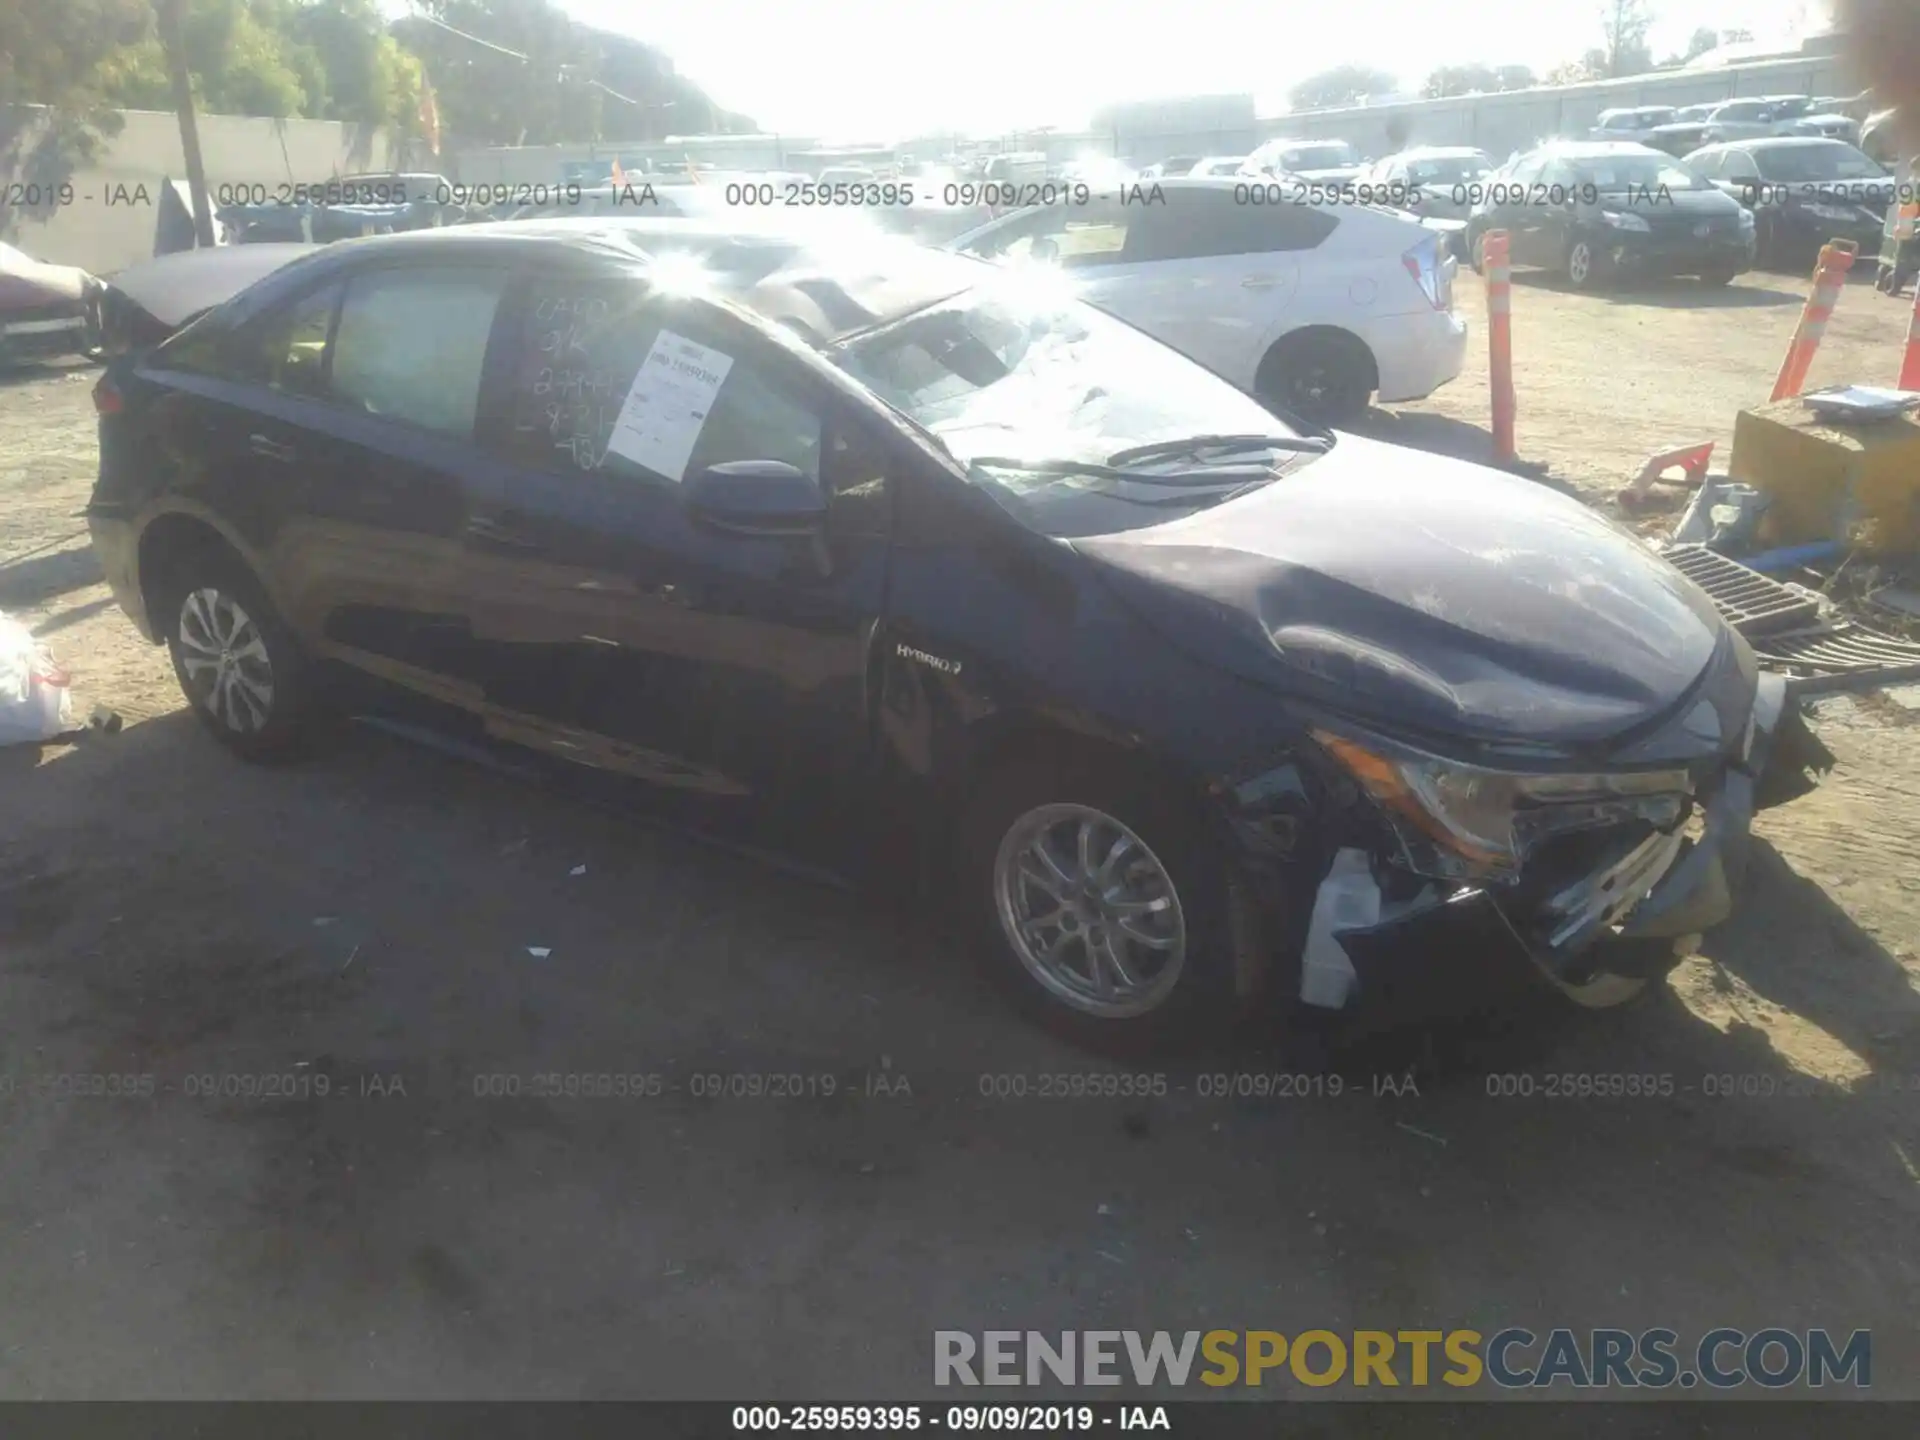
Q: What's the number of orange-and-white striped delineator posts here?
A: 3